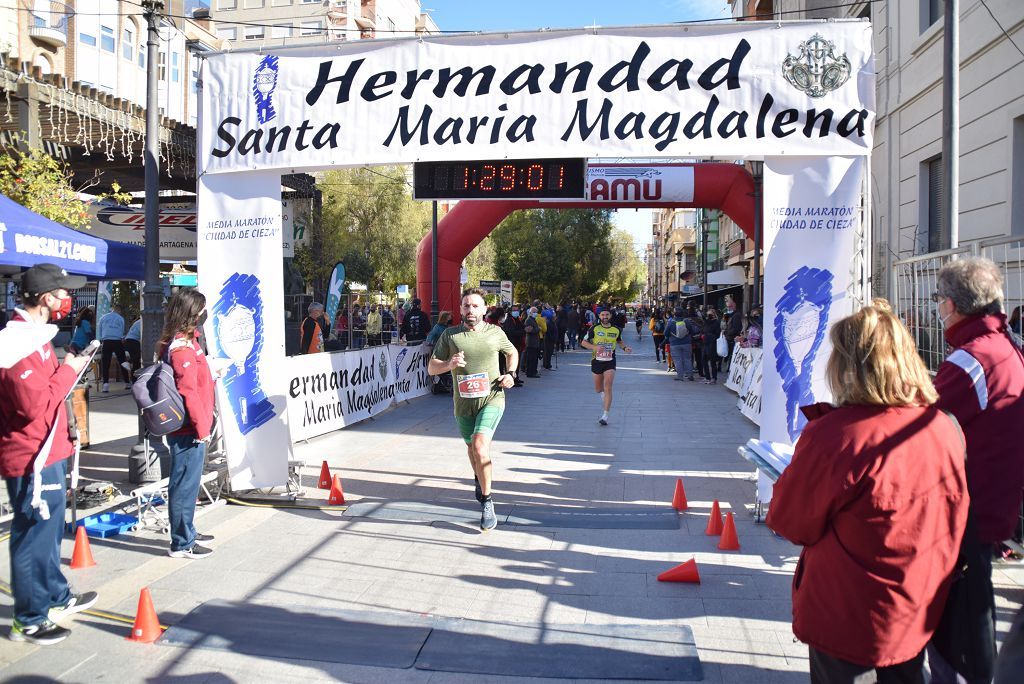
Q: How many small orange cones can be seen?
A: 8